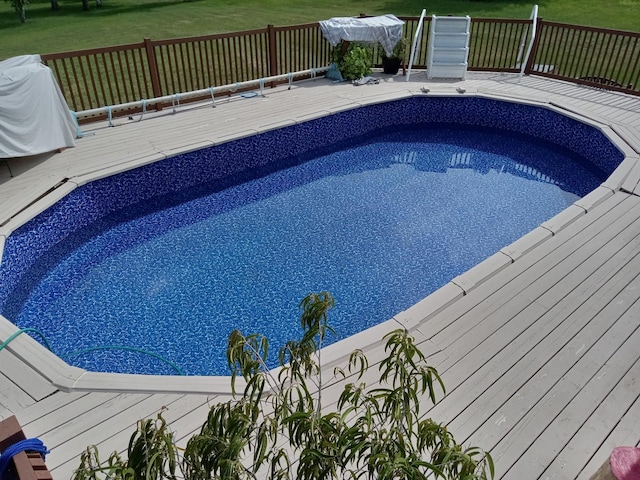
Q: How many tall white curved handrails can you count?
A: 2